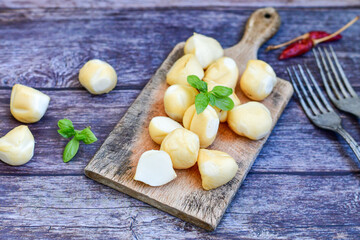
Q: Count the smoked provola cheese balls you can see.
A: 15